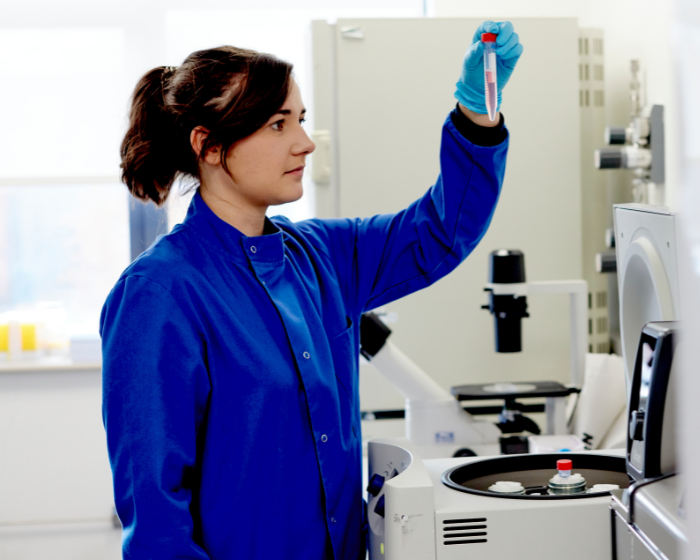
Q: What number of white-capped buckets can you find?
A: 3